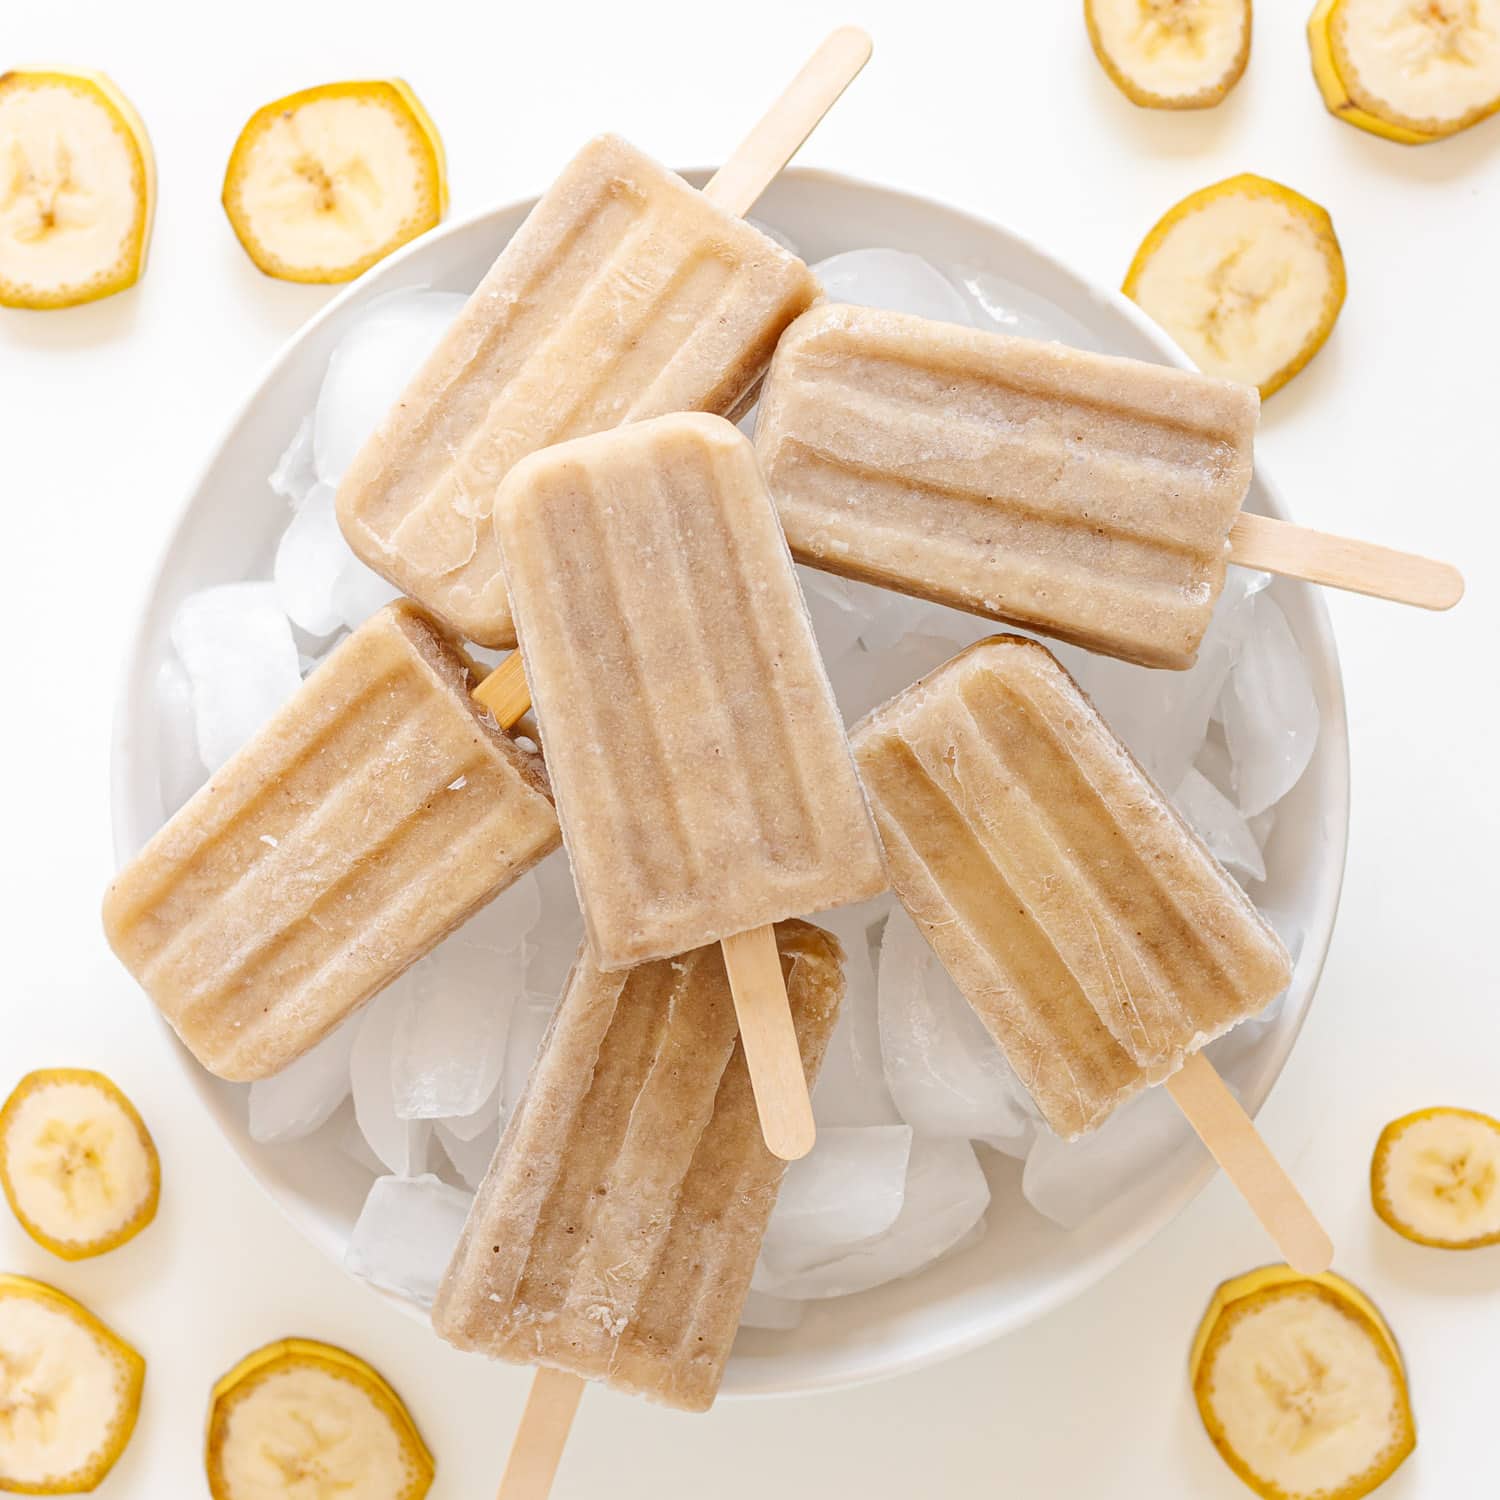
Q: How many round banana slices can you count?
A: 10